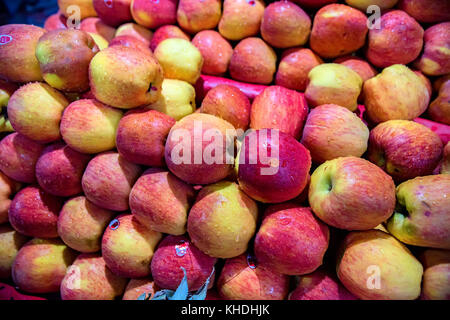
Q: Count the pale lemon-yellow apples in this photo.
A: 2